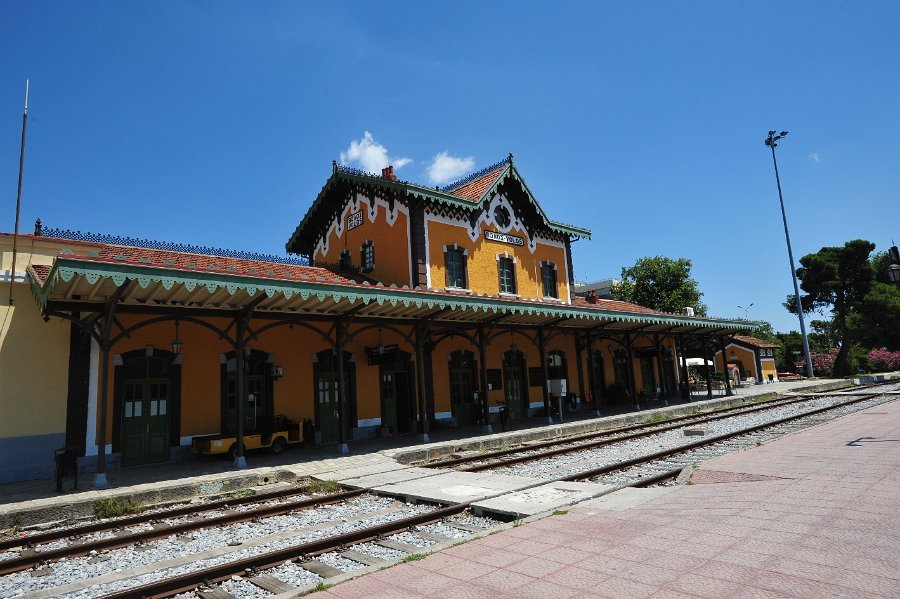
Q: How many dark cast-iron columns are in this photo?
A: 12